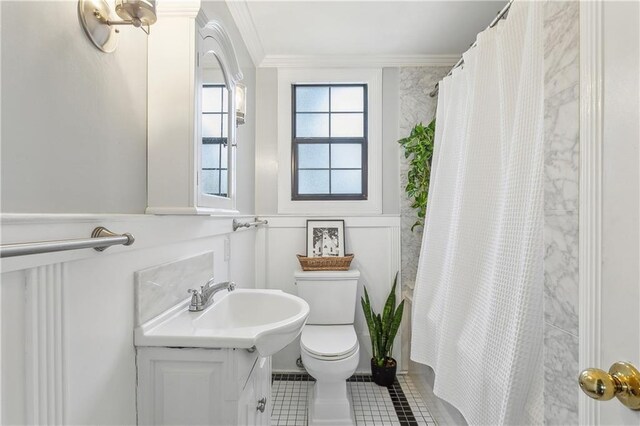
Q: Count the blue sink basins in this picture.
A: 0